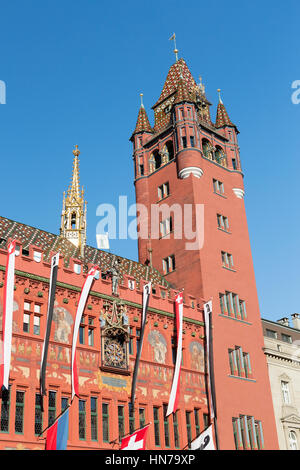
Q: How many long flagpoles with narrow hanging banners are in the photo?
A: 6